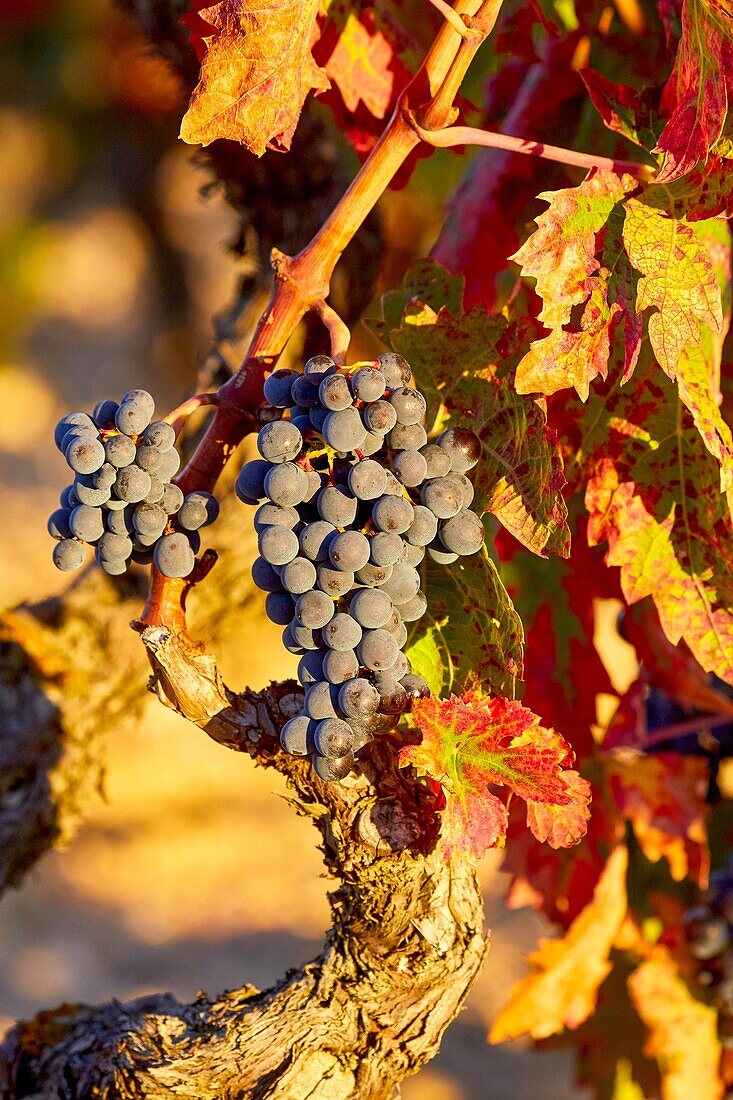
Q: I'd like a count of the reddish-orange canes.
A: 1